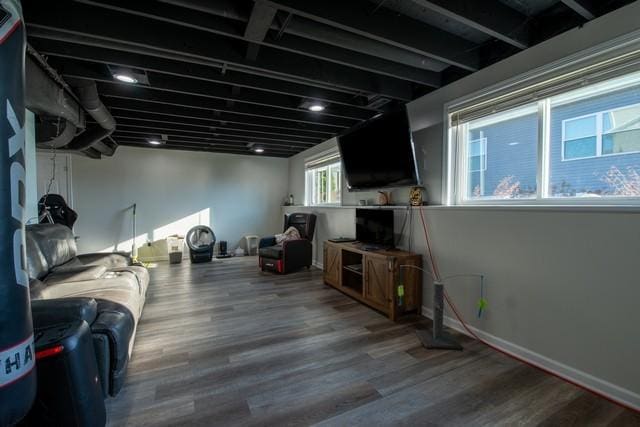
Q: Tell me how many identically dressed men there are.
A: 0